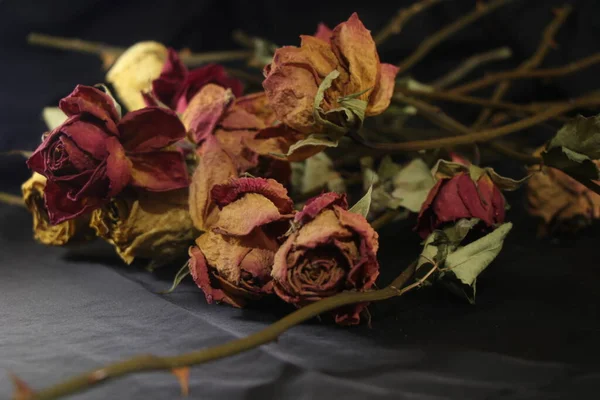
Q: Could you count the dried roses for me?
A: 11